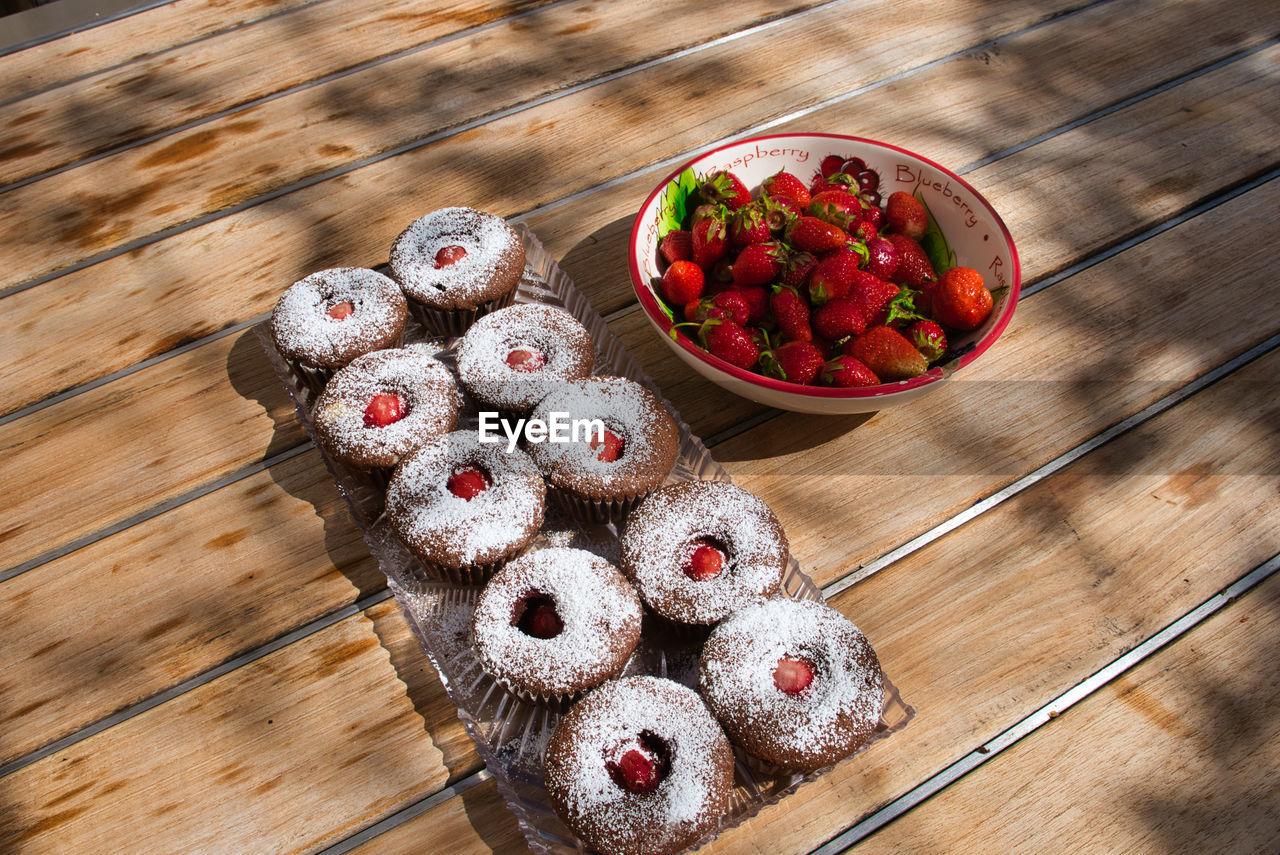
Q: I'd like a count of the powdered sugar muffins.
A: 10